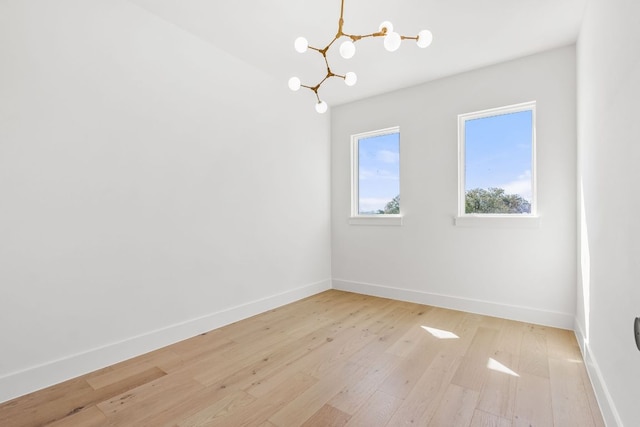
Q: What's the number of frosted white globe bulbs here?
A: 8